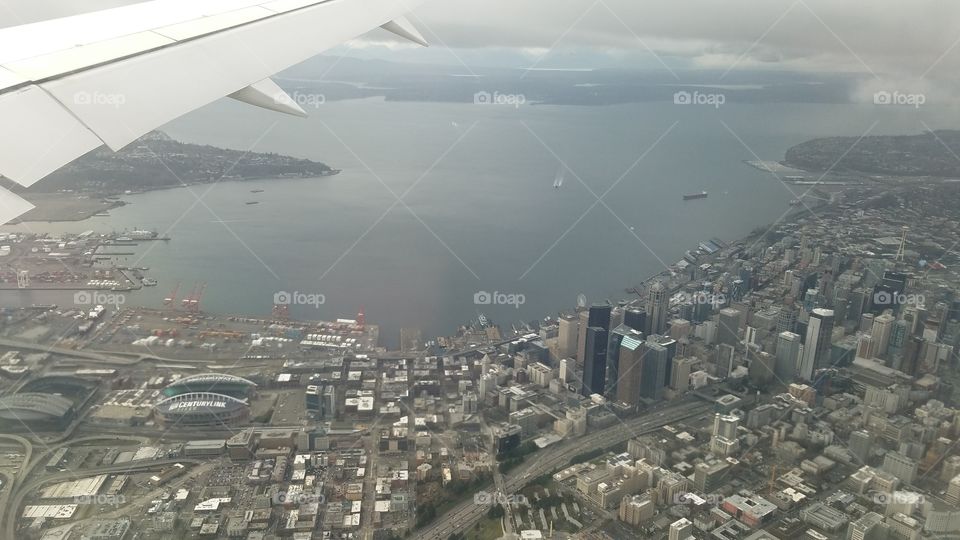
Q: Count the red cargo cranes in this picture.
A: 6